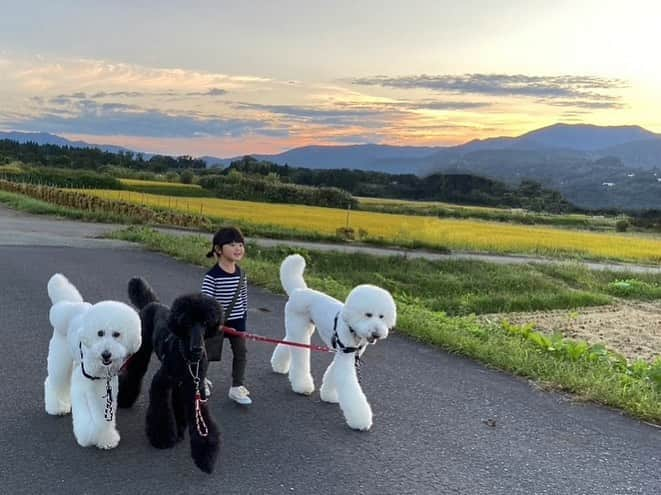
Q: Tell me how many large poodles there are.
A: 3